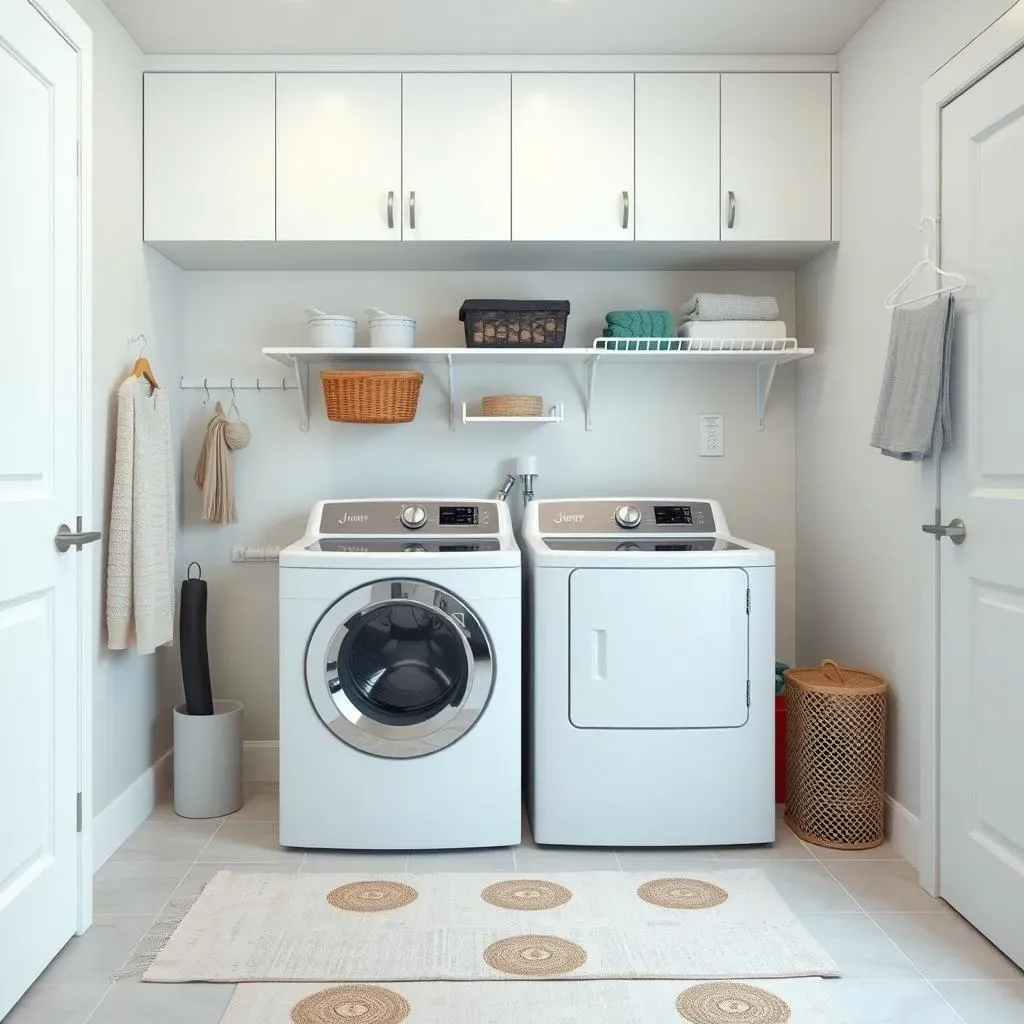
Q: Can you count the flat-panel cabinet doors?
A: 6